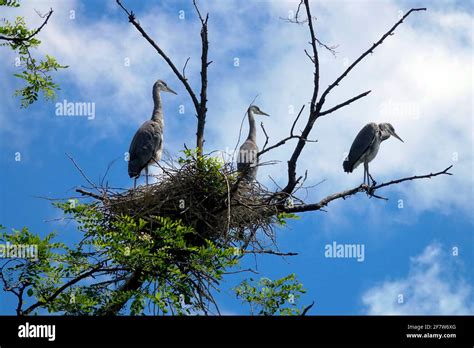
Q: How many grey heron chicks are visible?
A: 3